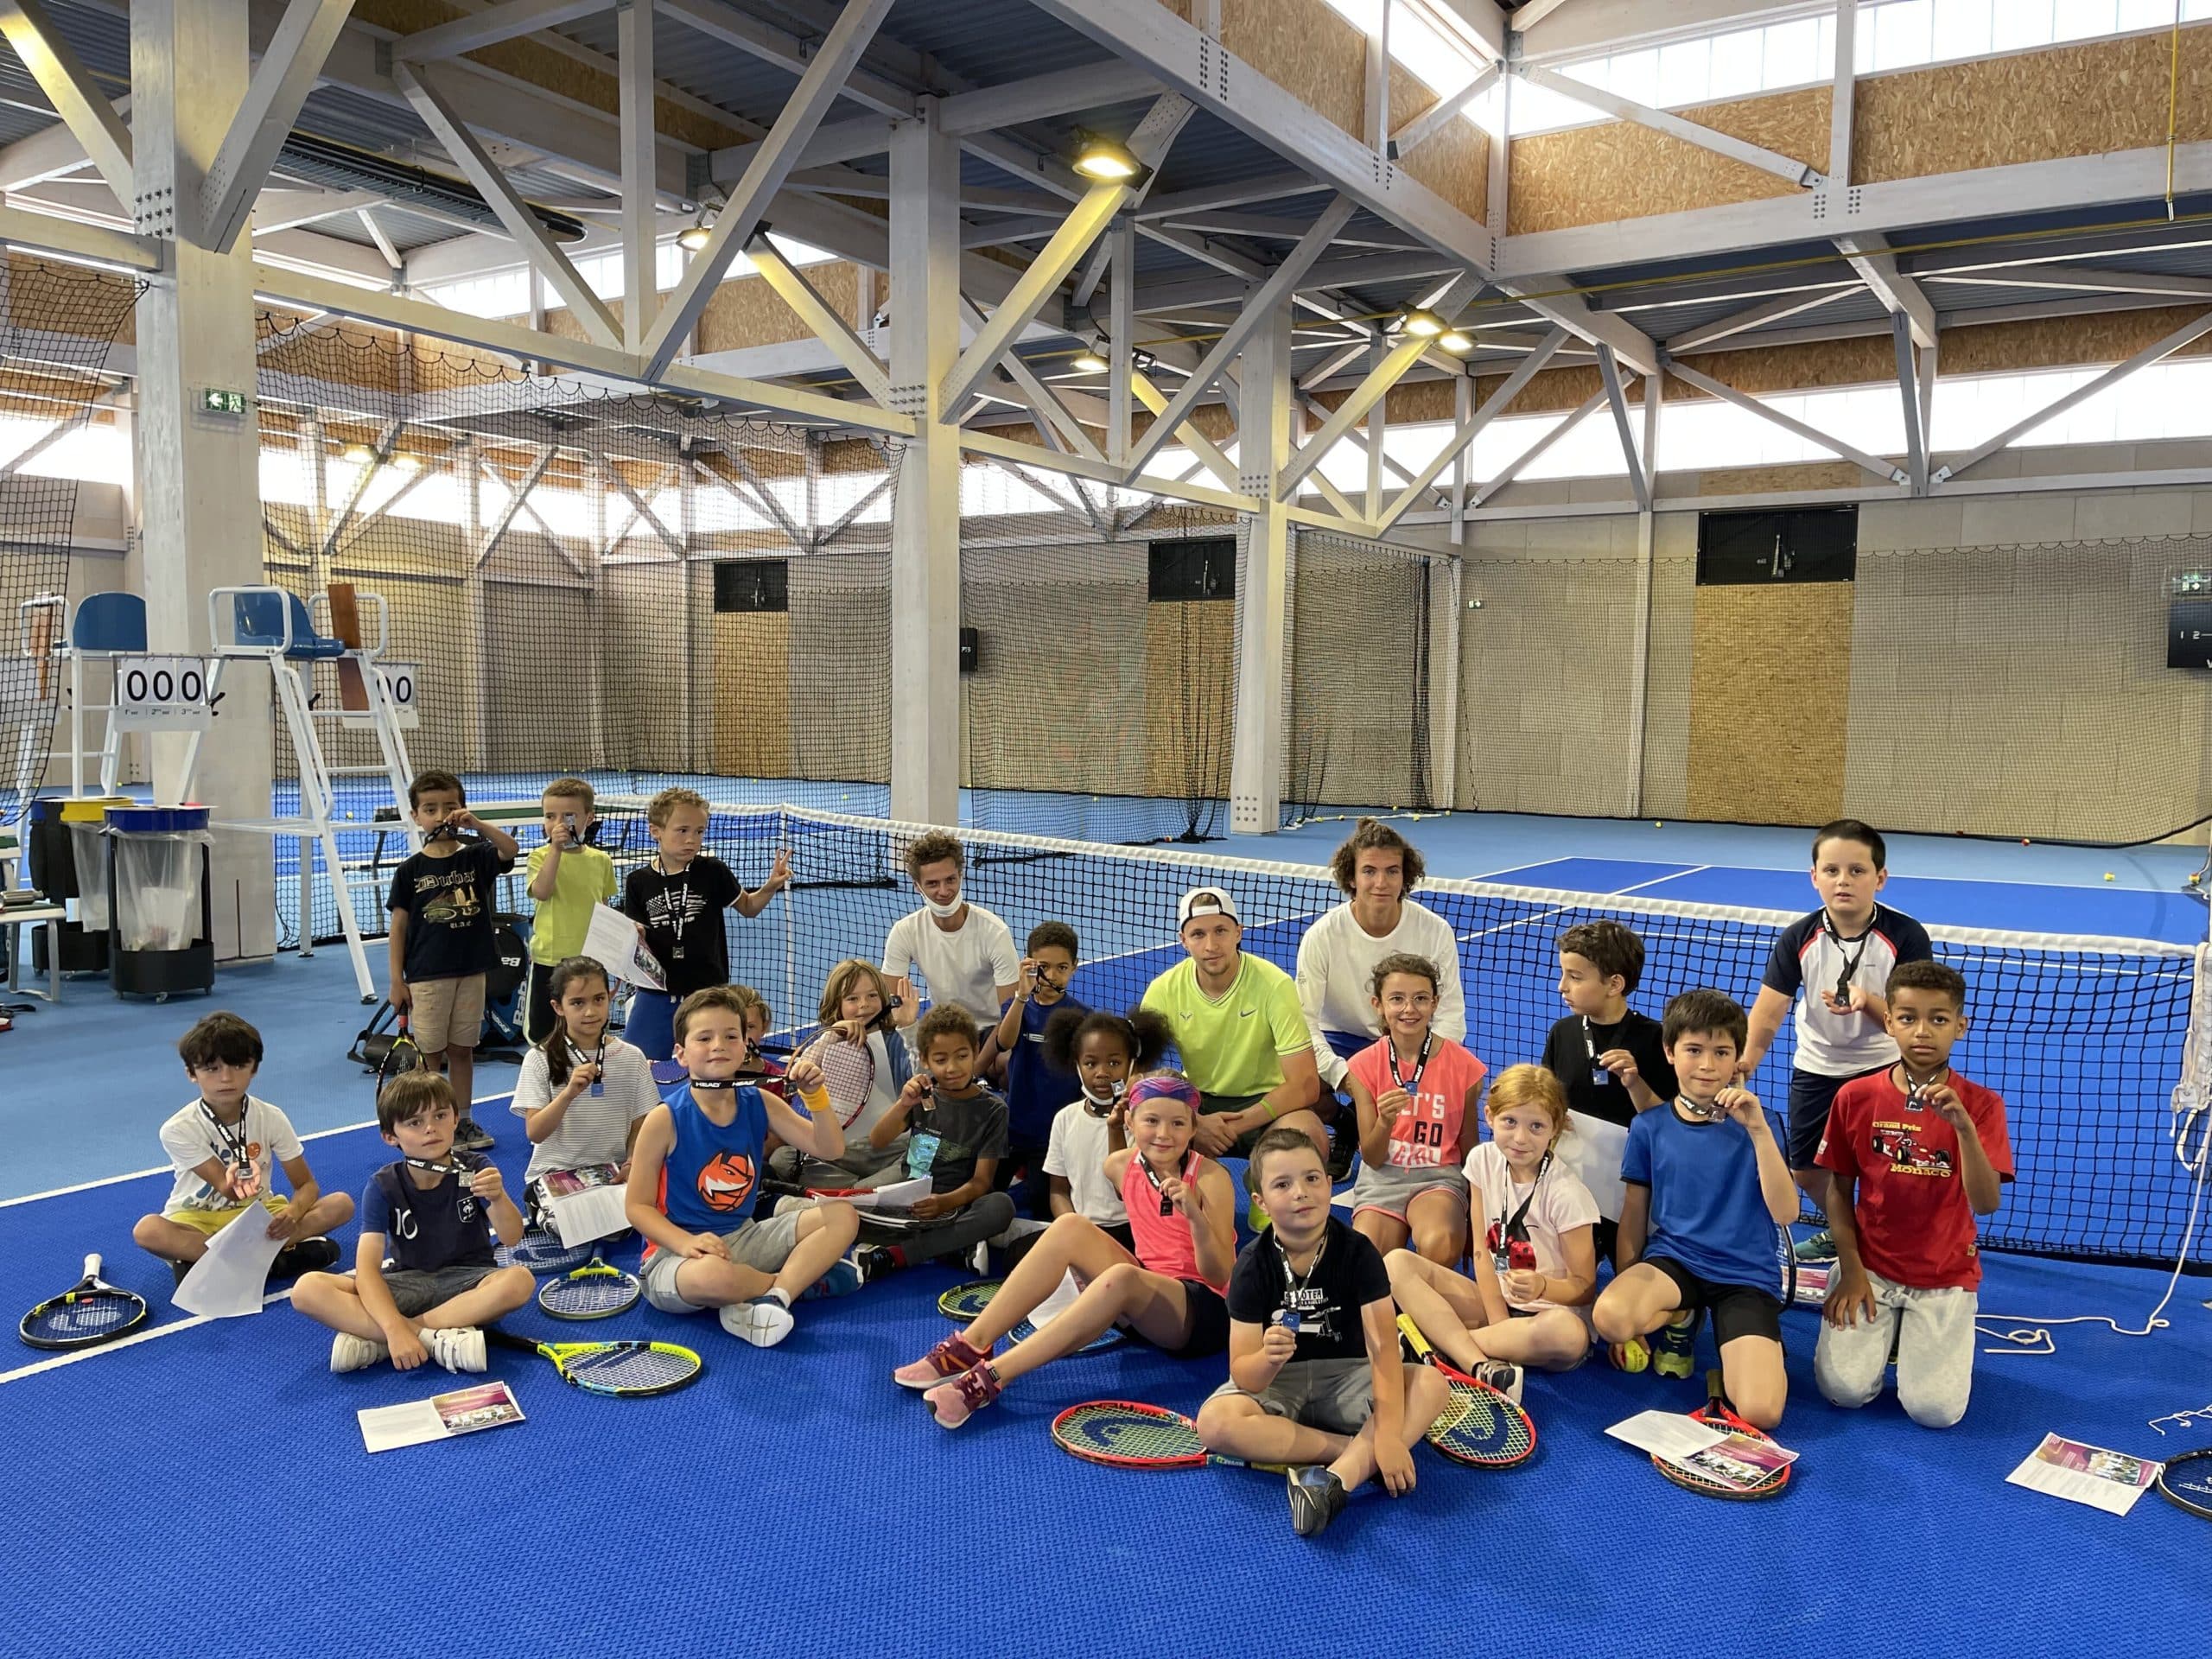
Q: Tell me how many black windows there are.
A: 3